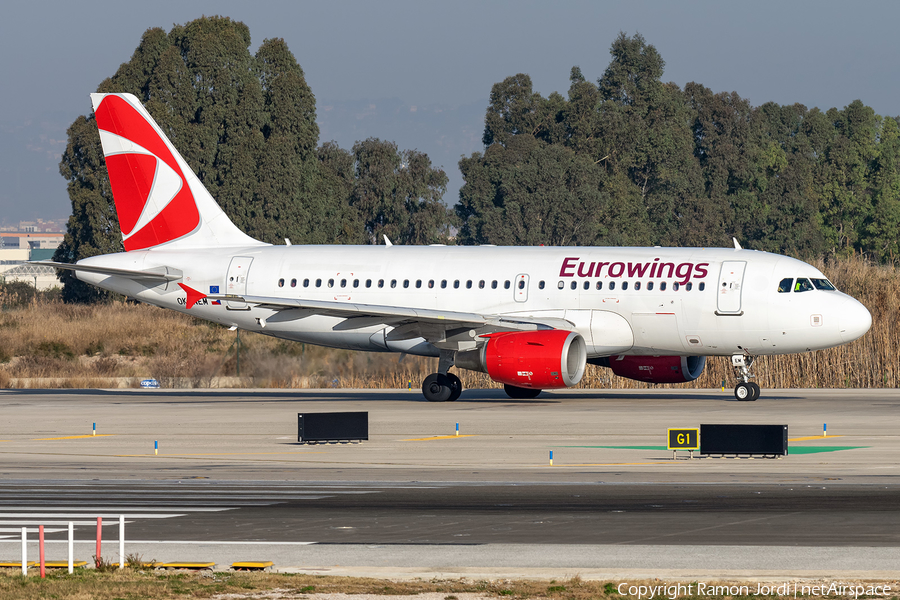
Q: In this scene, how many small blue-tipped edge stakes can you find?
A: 5